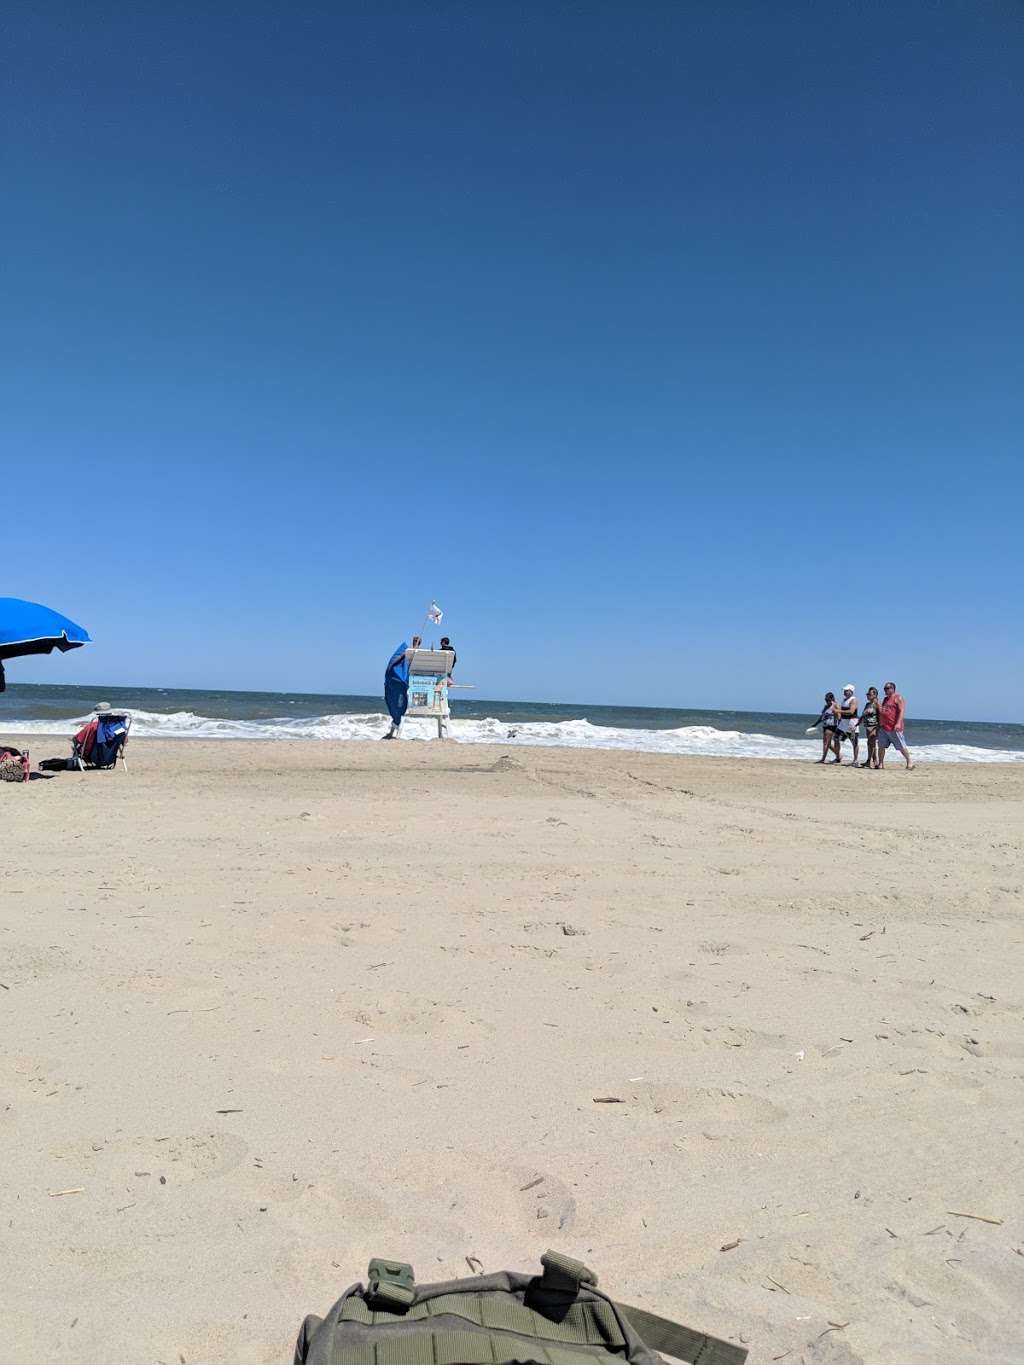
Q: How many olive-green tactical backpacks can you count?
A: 1